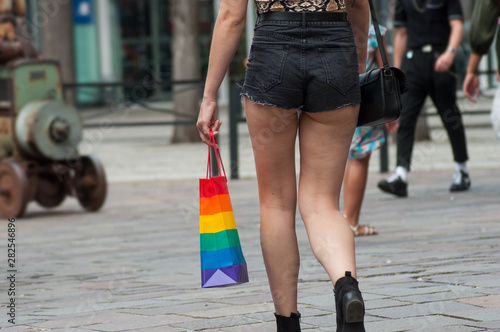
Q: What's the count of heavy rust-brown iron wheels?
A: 2